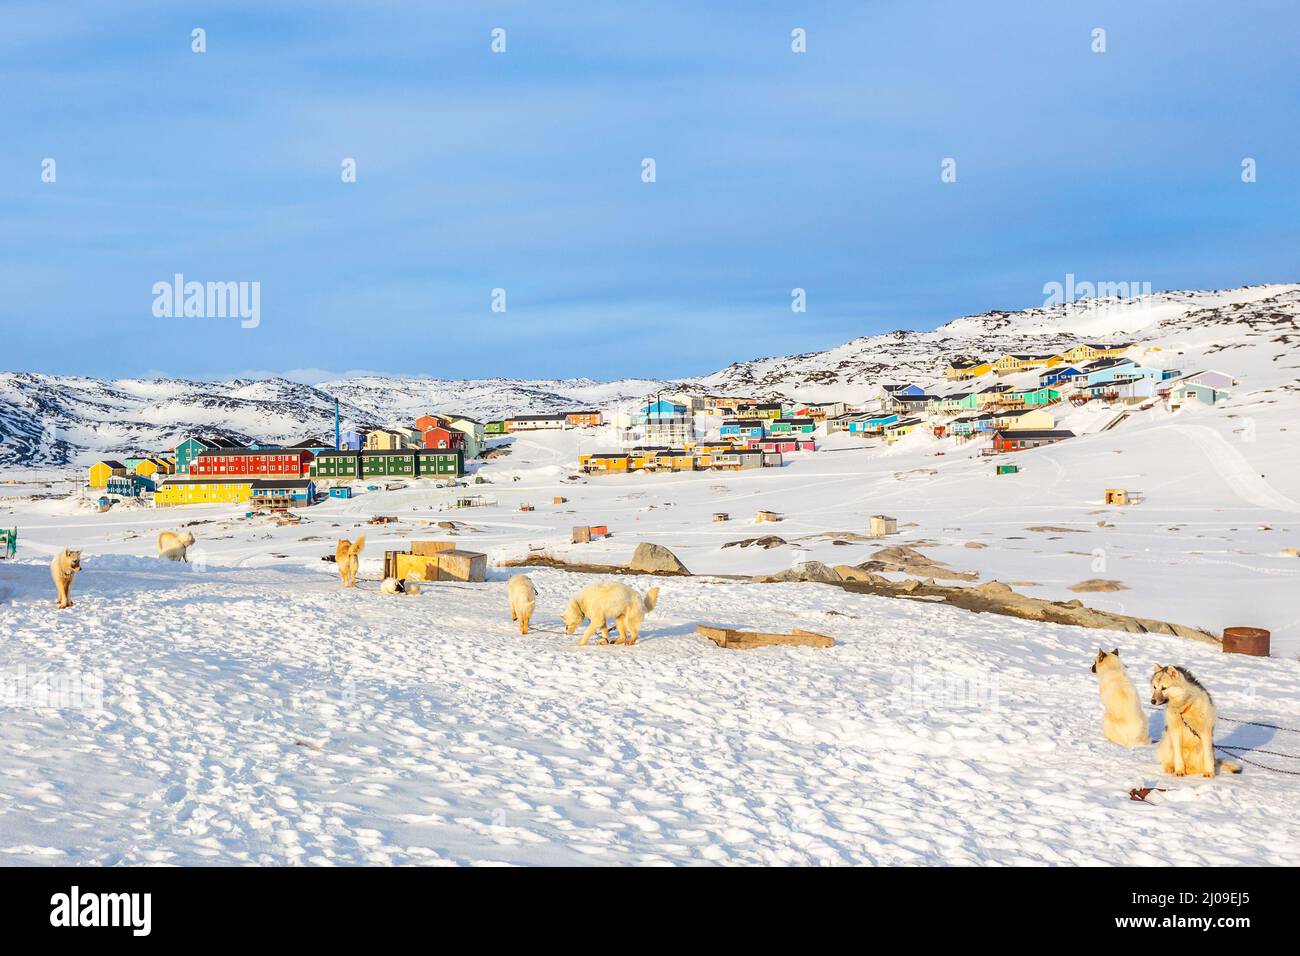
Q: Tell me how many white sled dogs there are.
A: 8